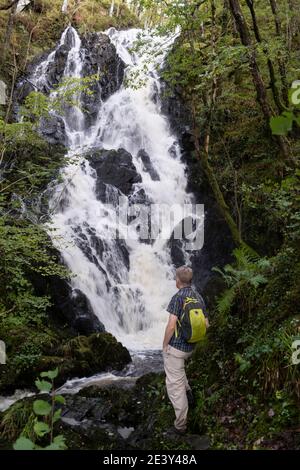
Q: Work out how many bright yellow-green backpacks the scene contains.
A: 1